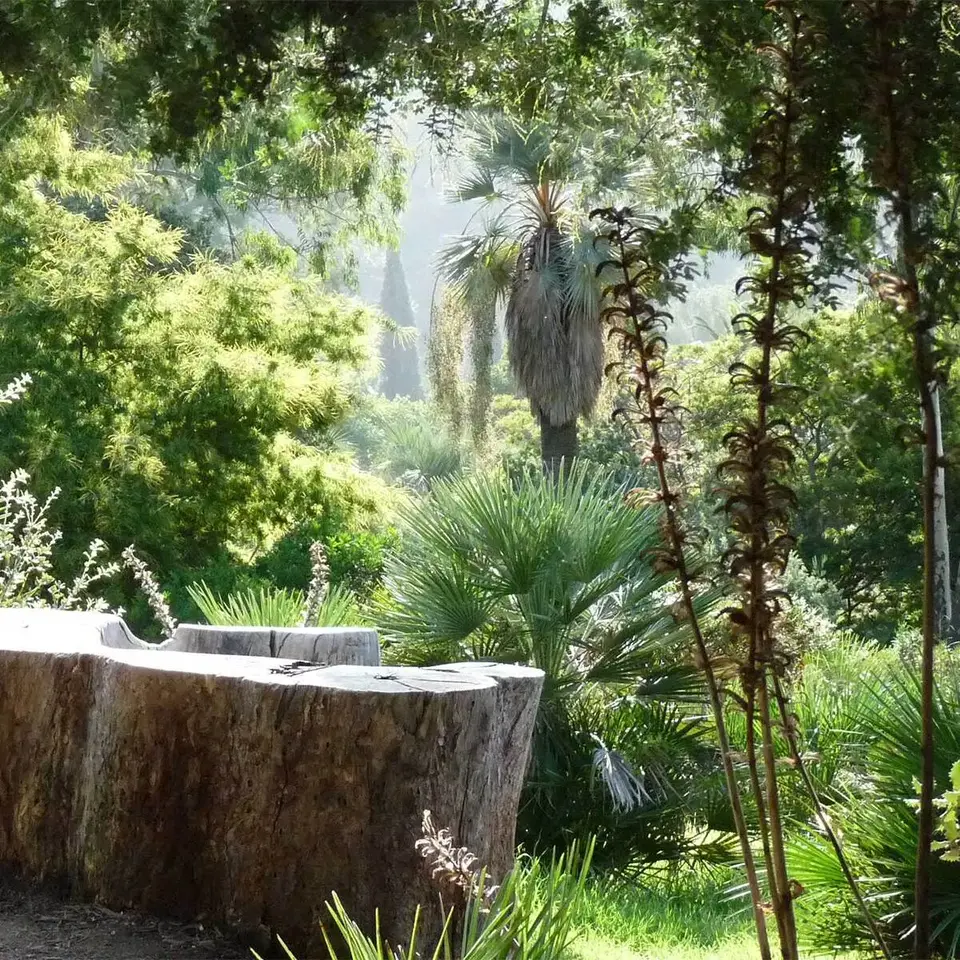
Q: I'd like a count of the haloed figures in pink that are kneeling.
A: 0